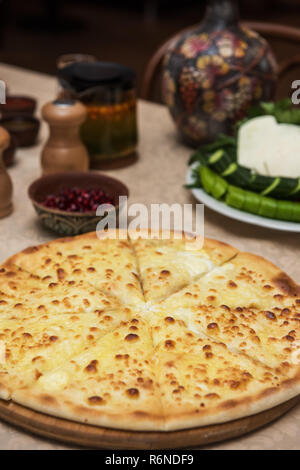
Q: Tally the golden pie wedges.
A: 8